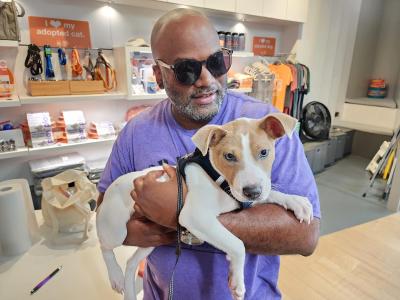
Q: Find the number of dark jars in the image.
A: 4